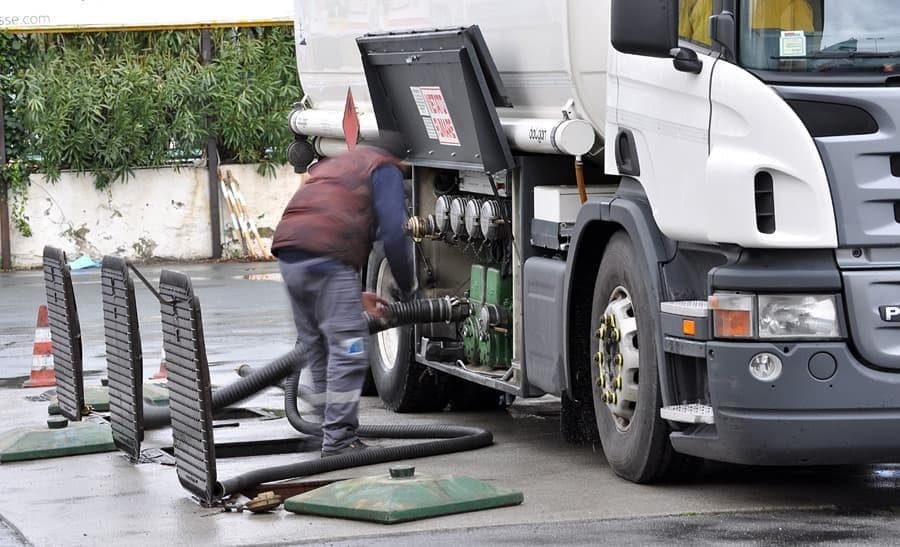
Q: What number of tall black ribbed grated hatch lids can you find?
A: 3